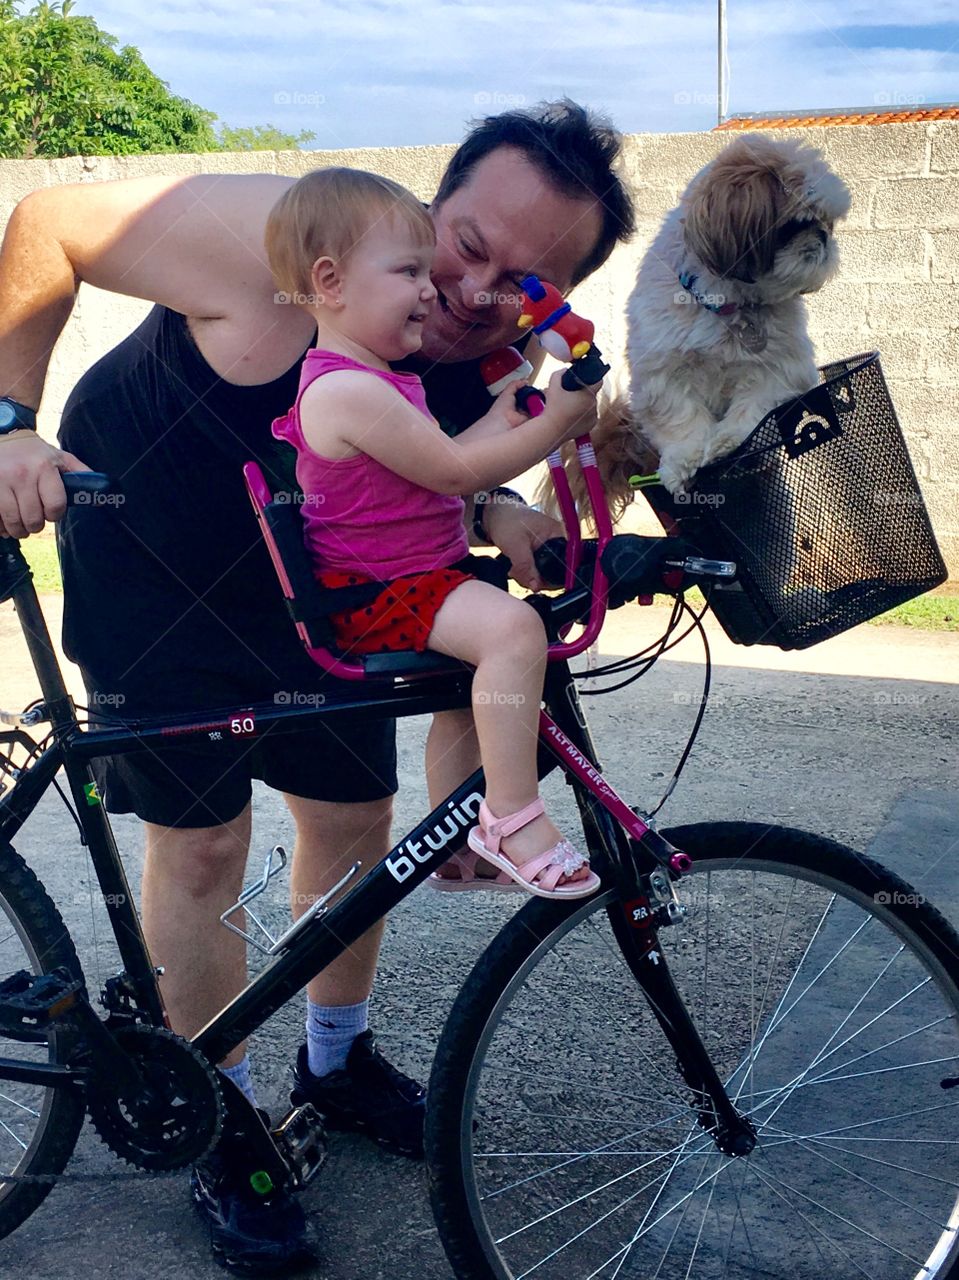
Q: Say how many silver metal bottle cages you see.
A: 1